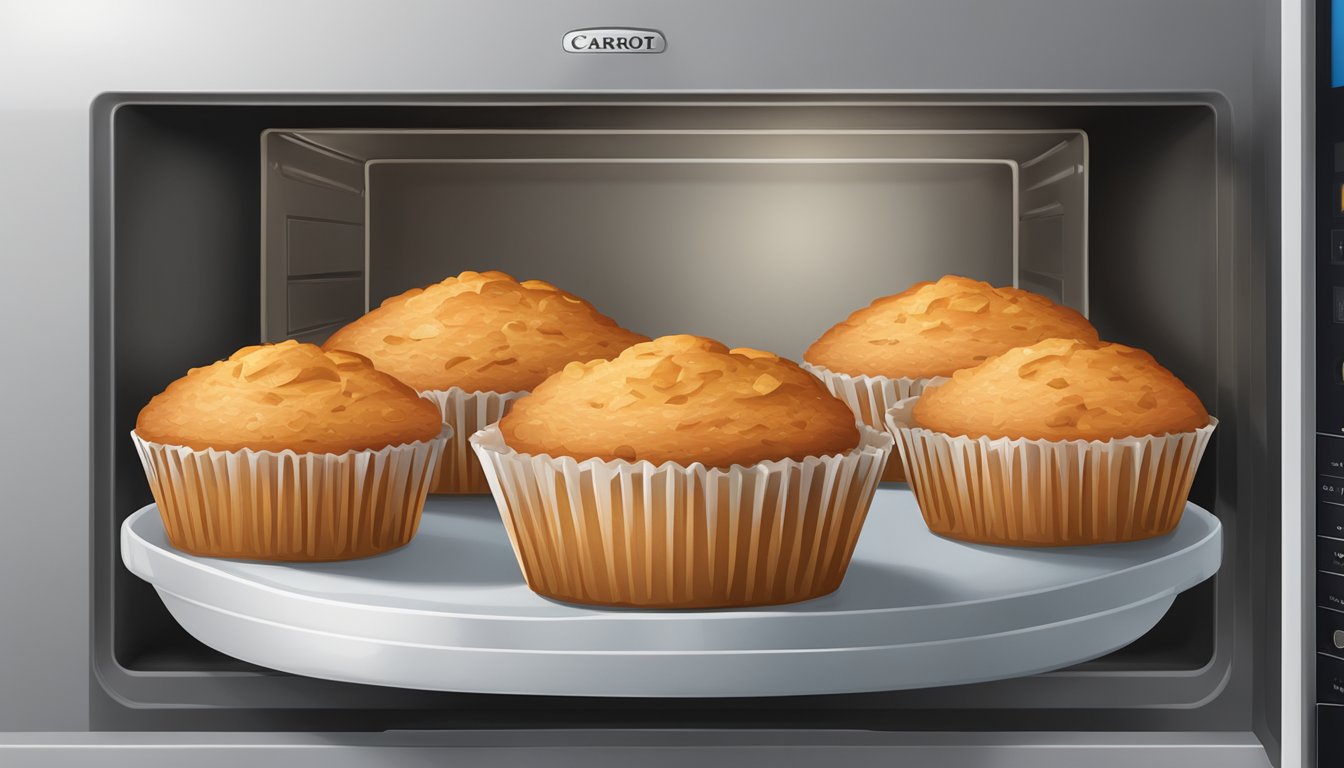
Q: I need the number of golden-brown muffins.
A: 5